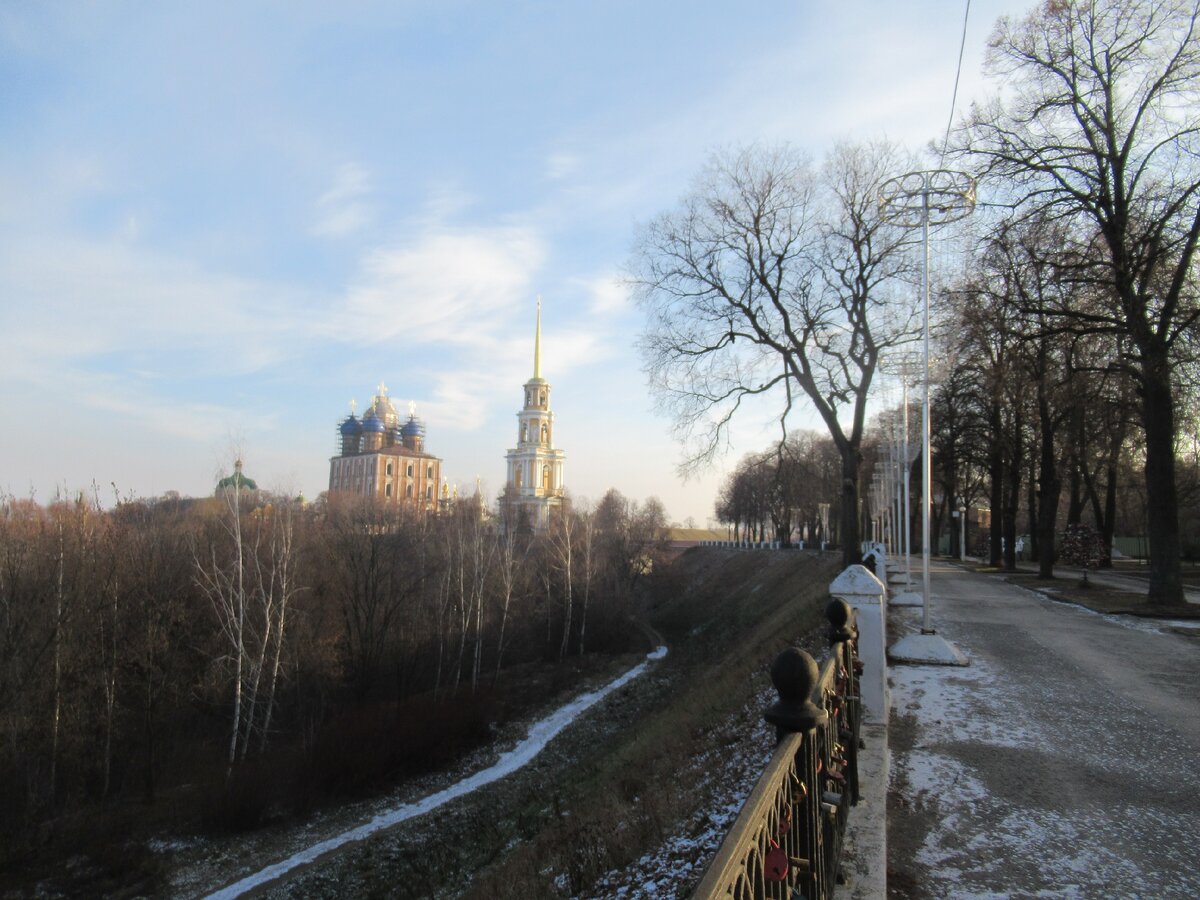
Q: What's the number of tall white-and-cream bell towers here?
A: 1